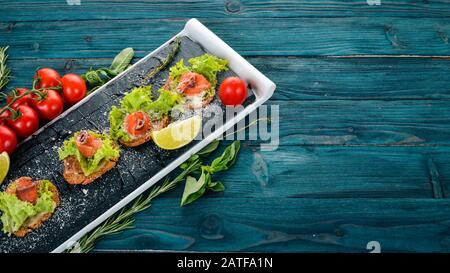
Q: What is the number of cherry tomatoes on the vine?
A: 7